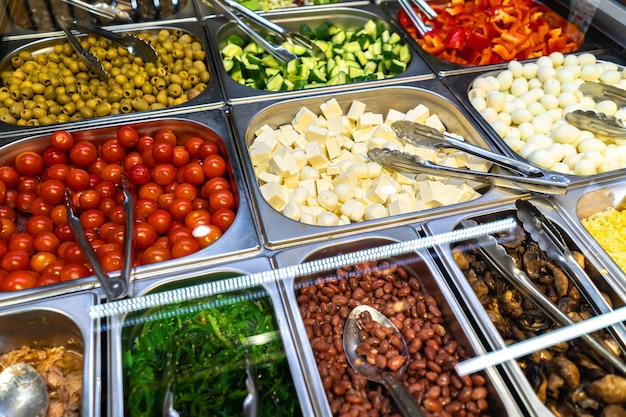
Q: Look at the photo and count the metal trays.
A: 13